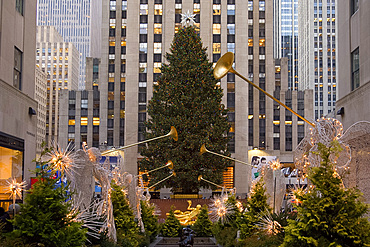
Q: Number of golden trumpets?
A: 6